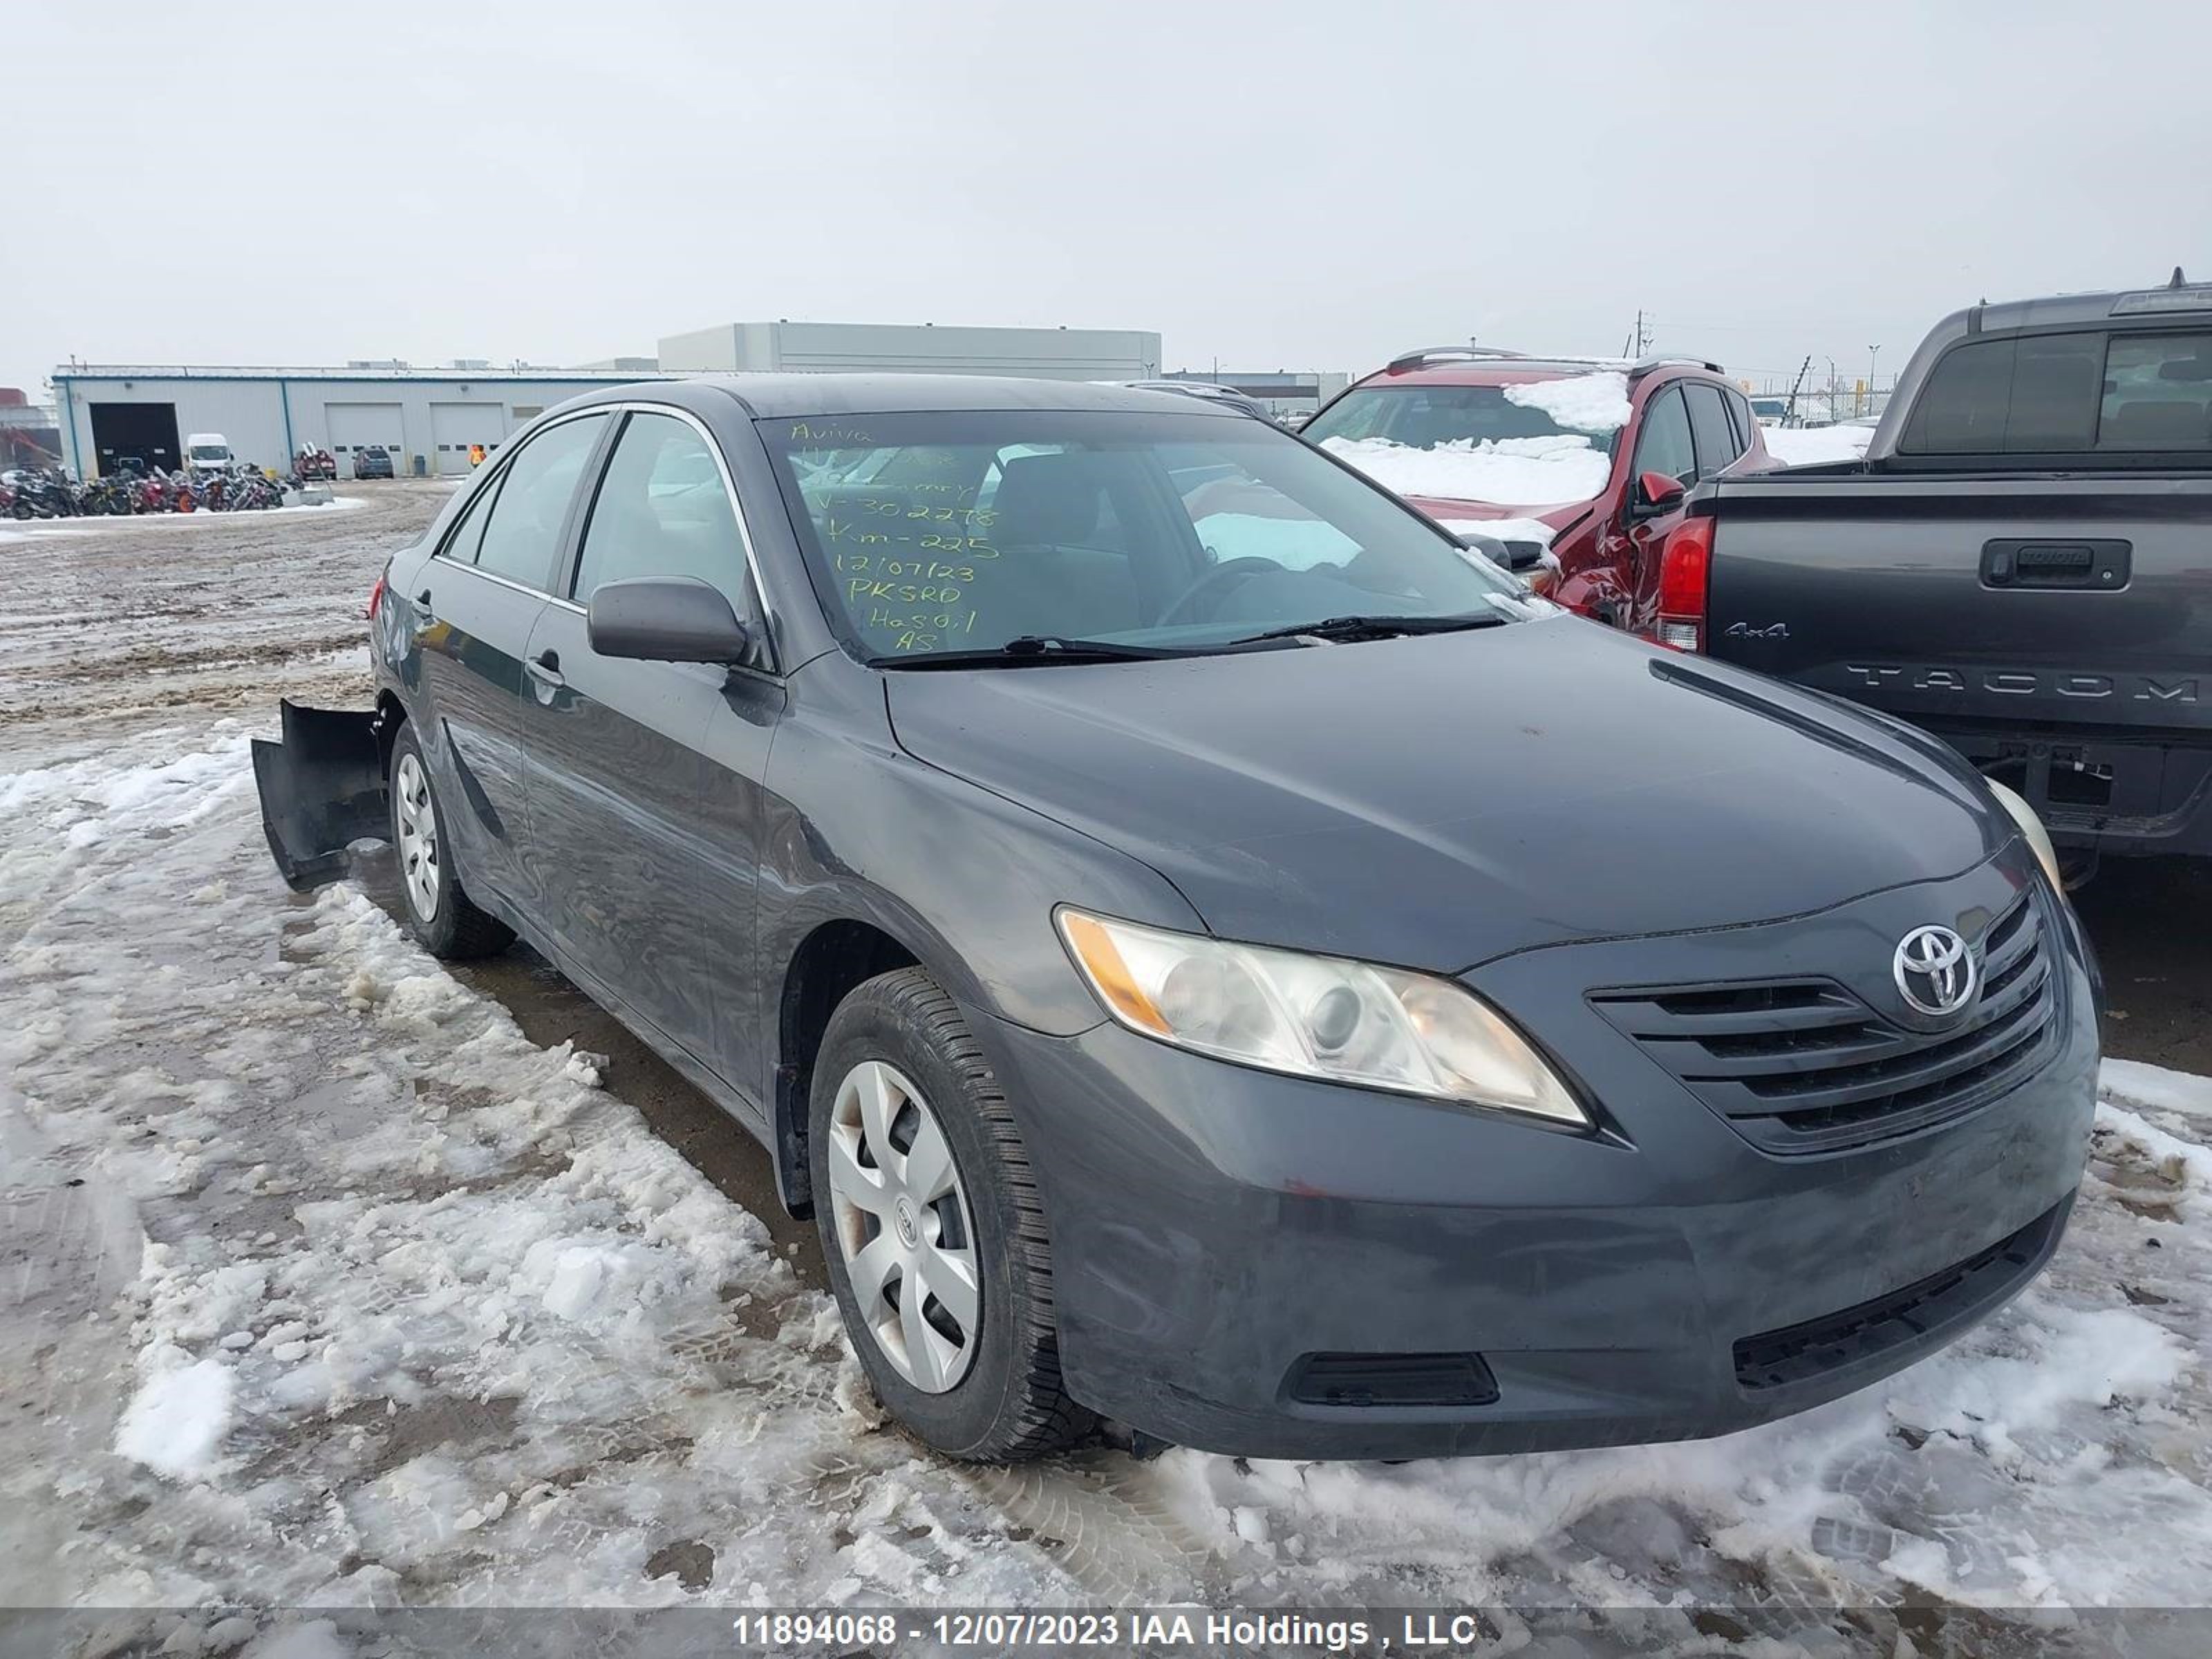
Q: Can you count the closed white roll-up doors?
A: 2